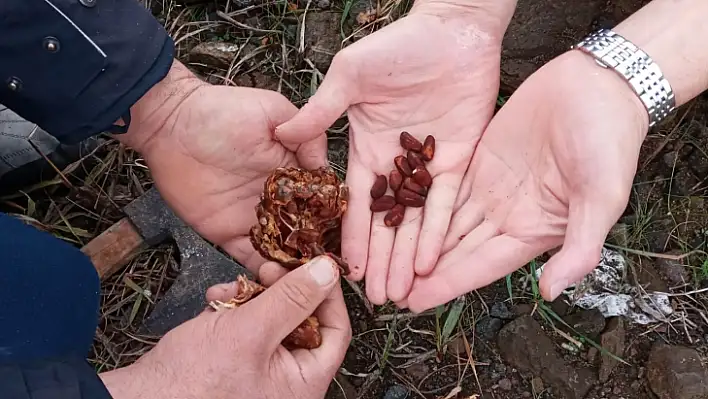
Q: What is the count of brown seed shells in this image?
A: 11